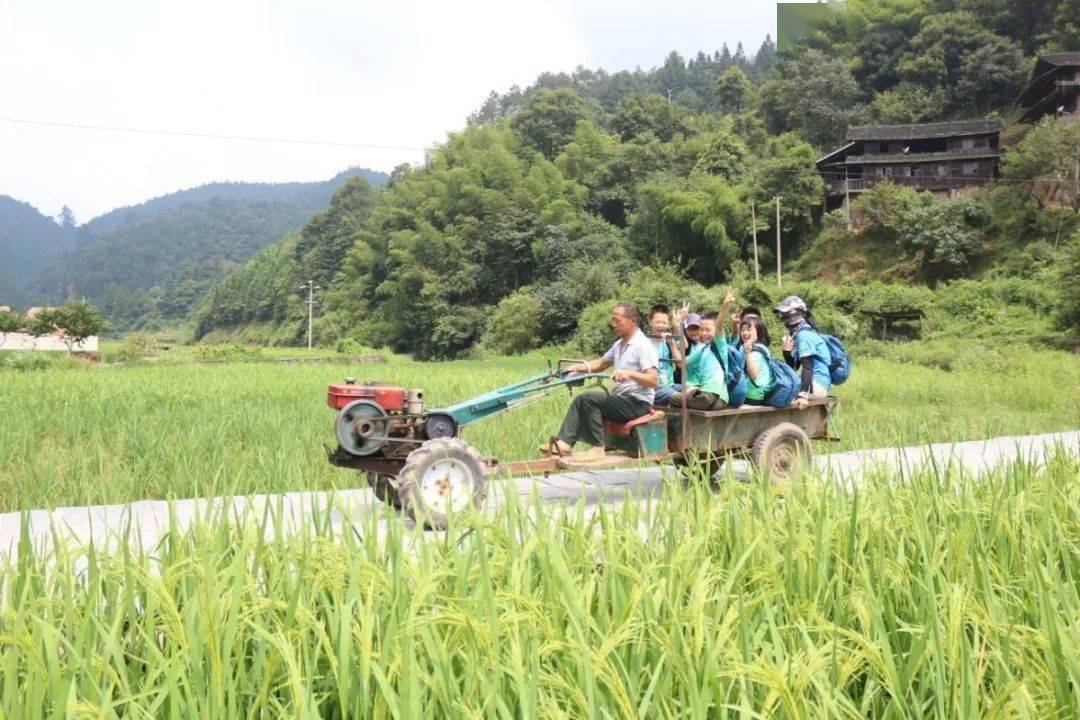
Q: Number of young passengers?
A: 6